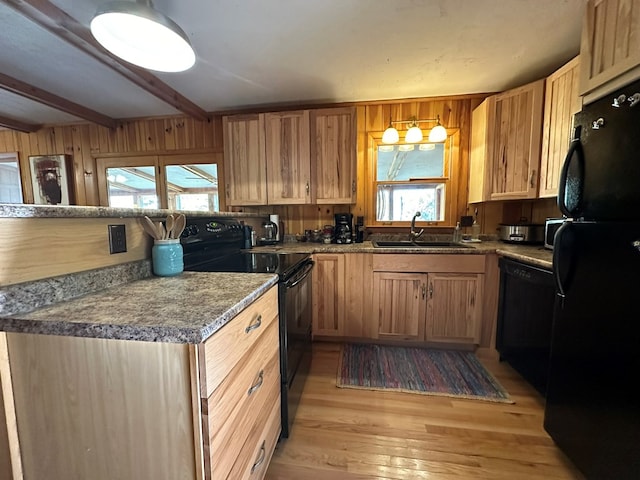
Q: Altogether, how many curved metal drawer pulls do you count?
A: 3